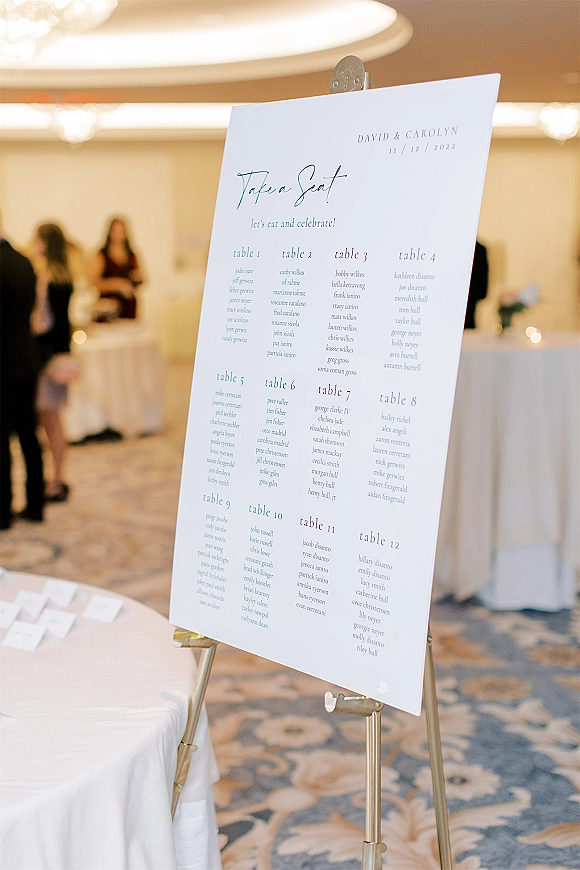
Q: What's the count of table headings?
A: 12